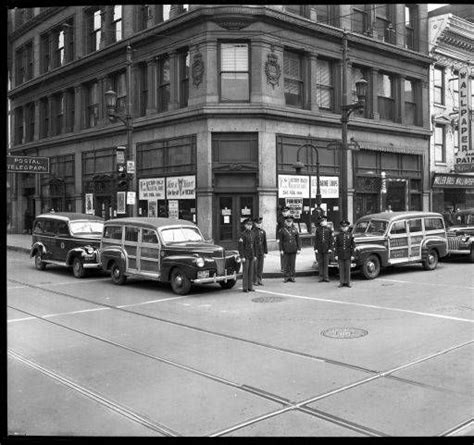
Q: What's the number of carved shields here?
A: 2